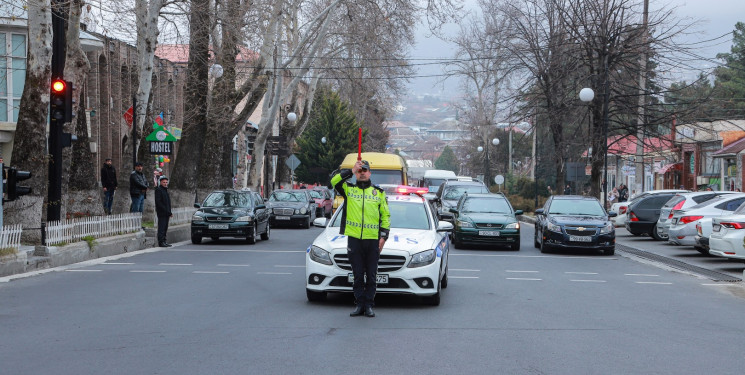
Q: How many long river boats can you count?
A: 0